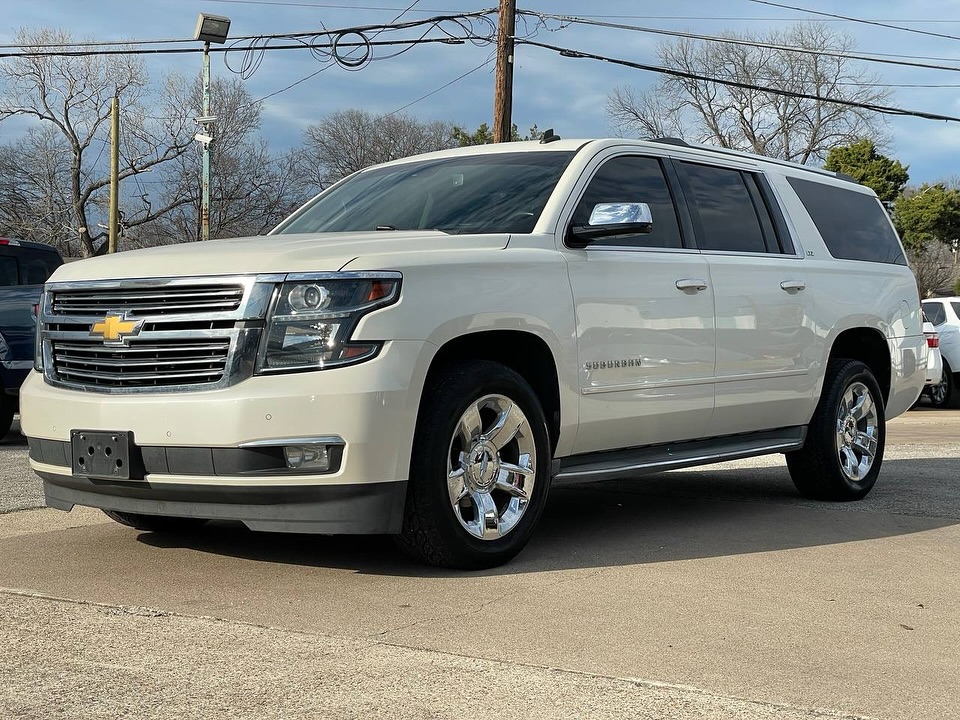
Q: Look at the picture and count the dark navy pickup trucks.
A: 1